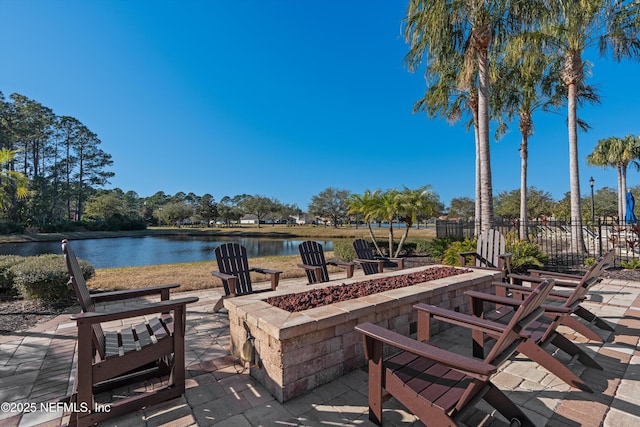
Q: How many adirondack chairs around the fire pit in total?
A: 8